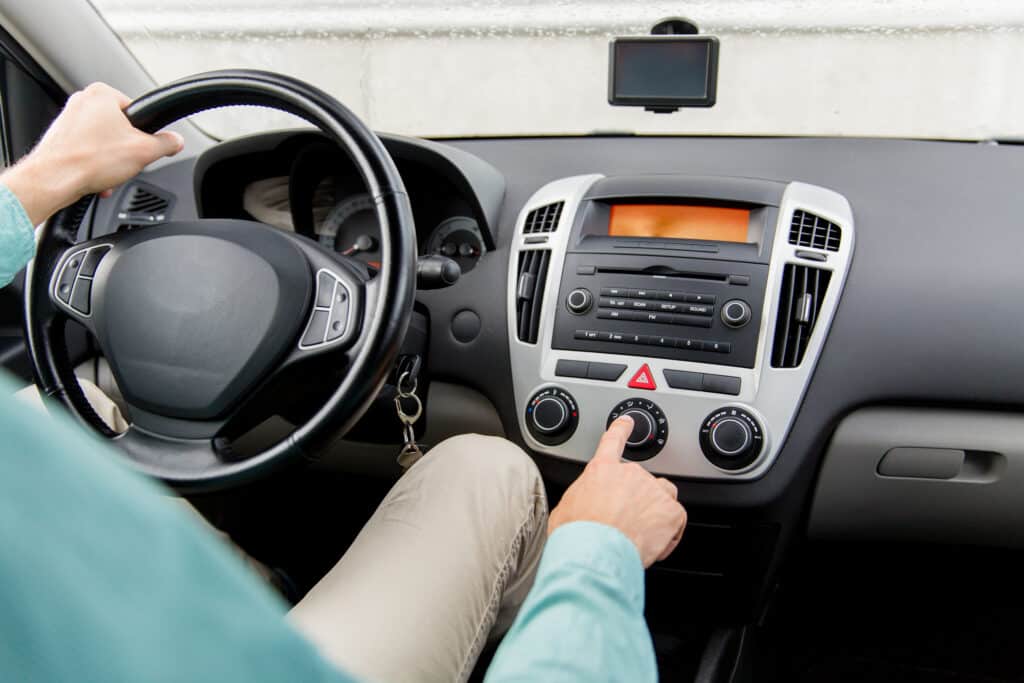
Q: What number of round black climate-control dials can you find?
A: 3